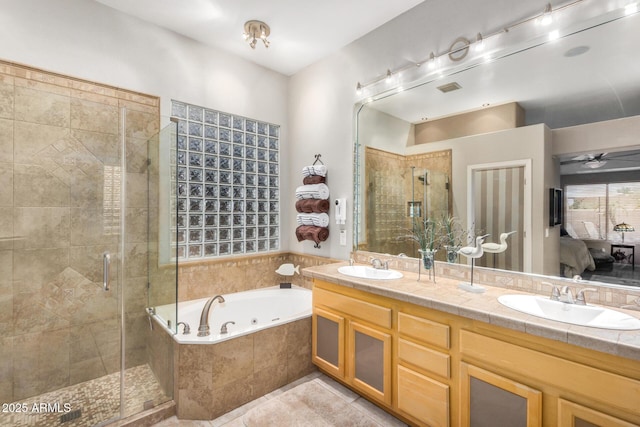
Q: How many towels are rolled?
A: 6